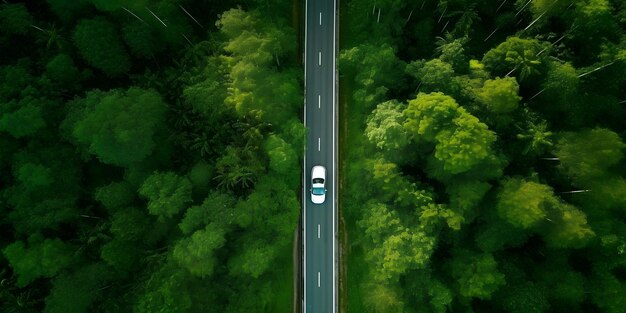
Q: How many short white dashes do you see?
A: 6